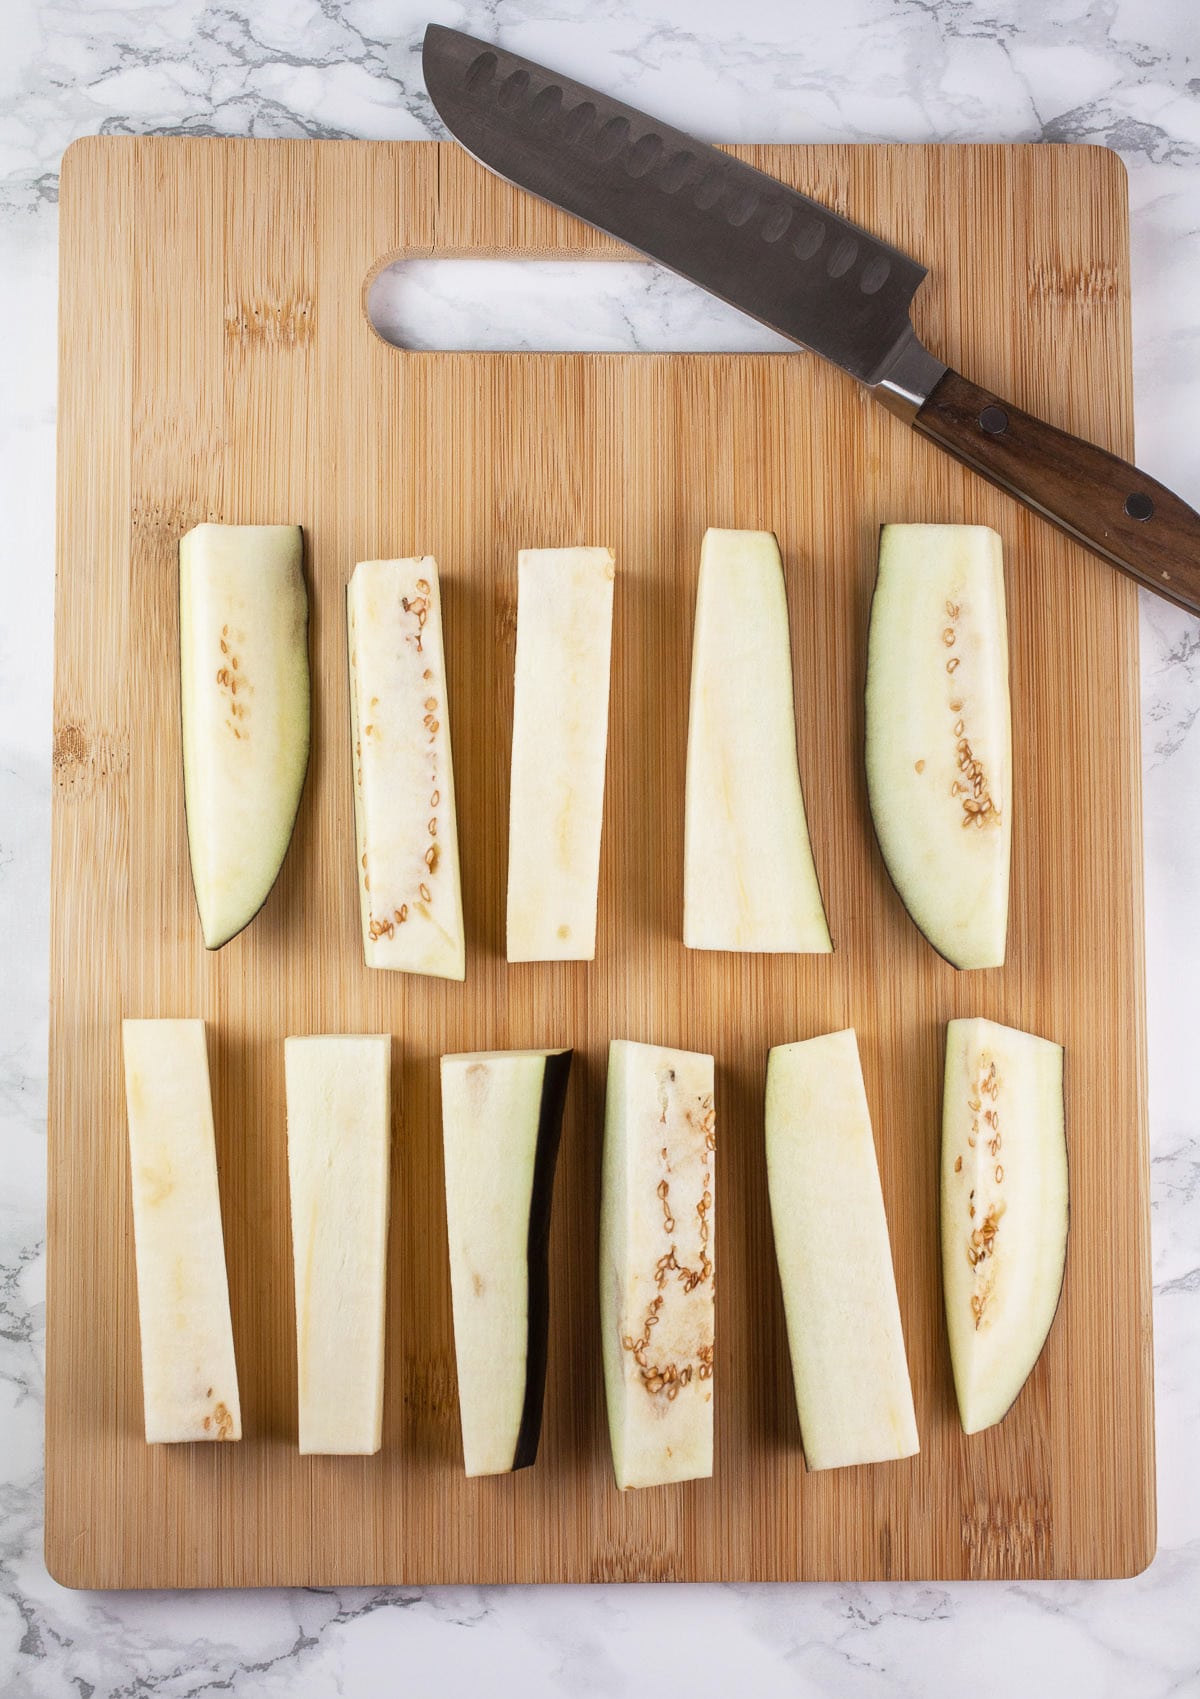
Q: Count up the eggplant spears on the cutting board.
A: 11